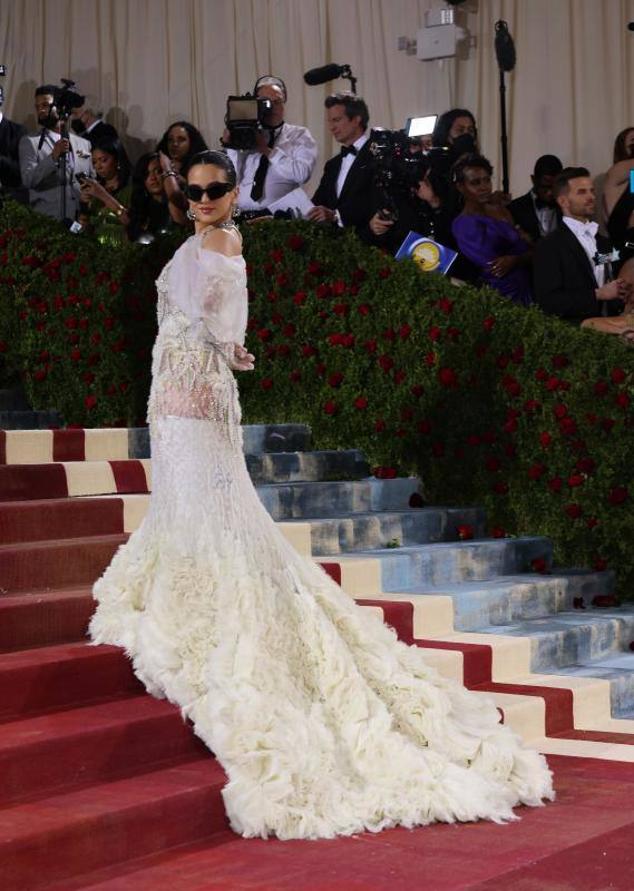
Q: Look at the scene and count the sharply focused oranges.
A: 0